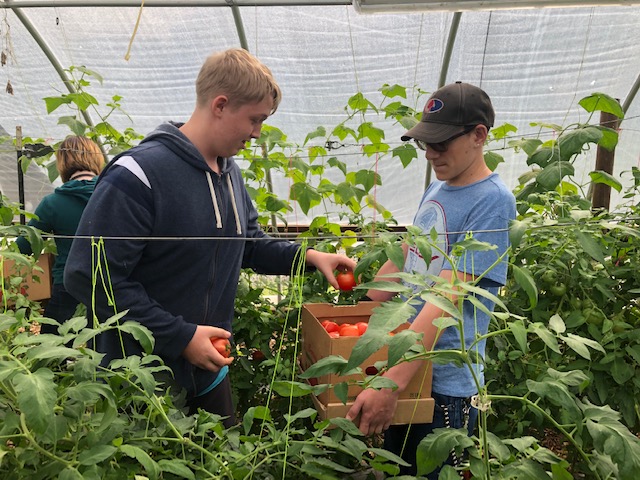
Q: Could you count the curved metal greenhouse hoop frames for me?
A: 4